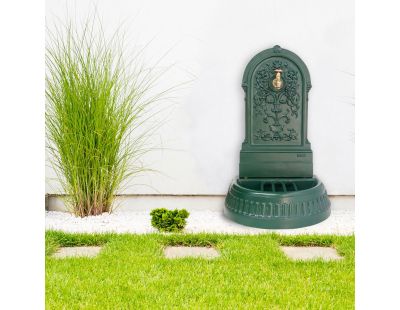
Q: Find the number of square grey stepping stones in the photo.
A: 3